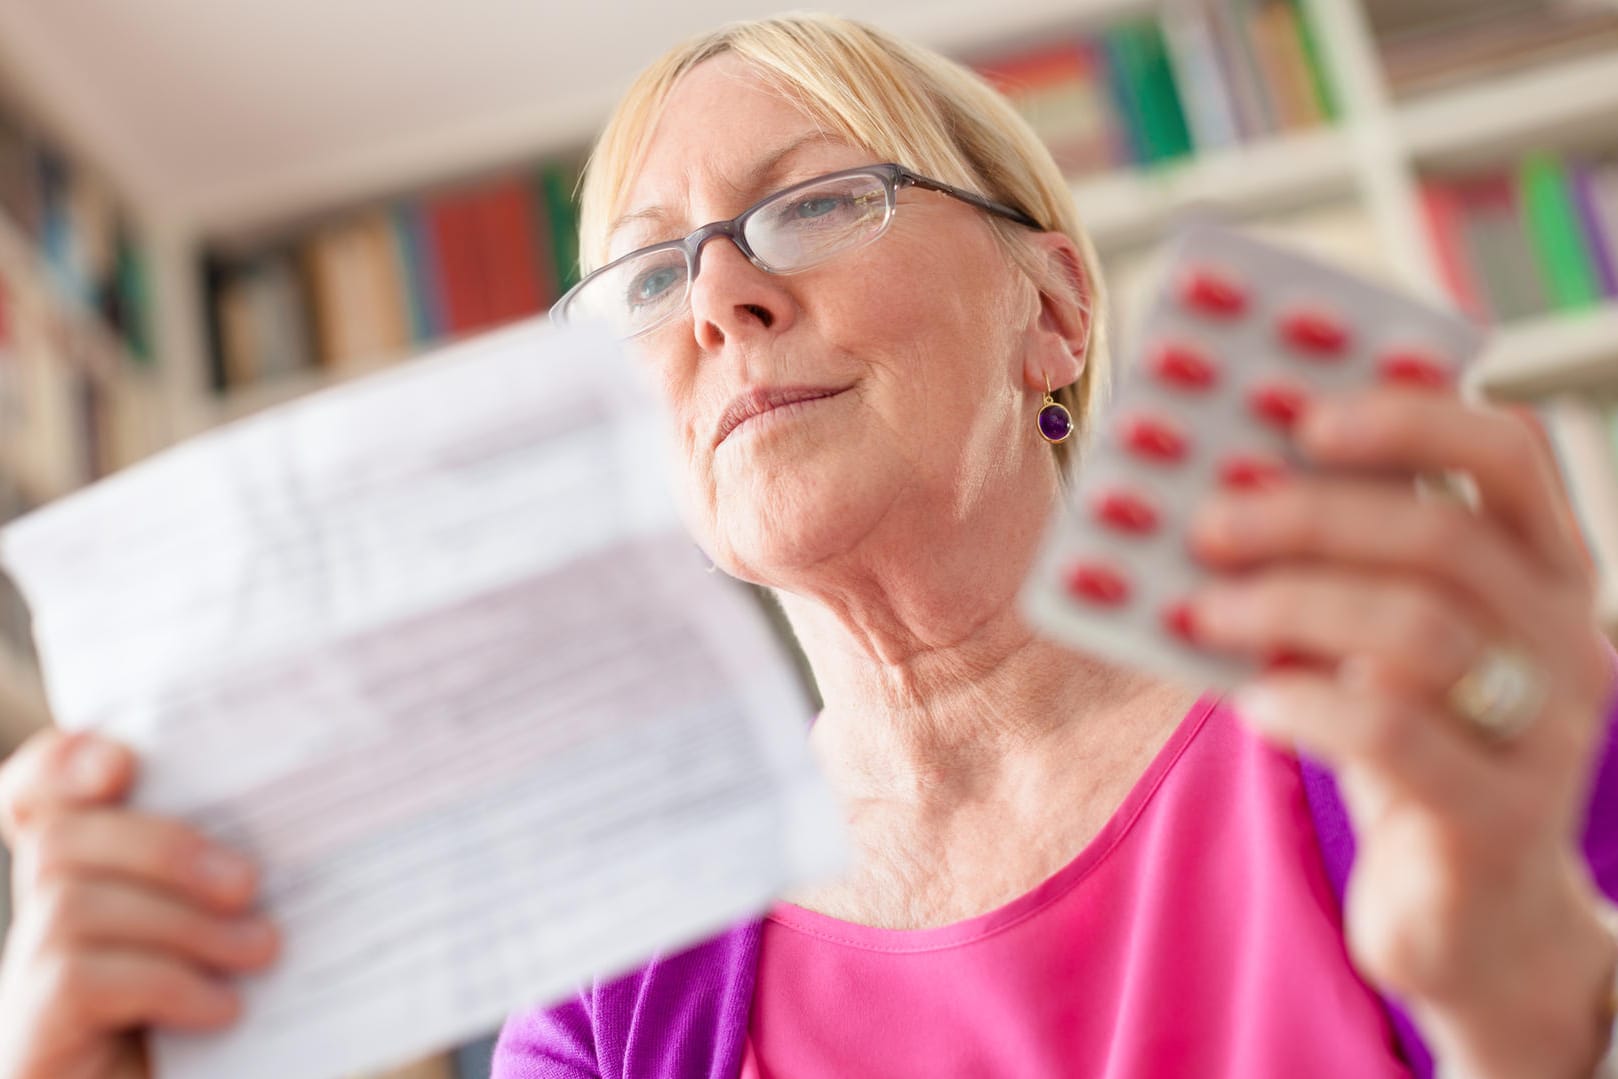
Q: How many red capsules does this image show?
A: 11